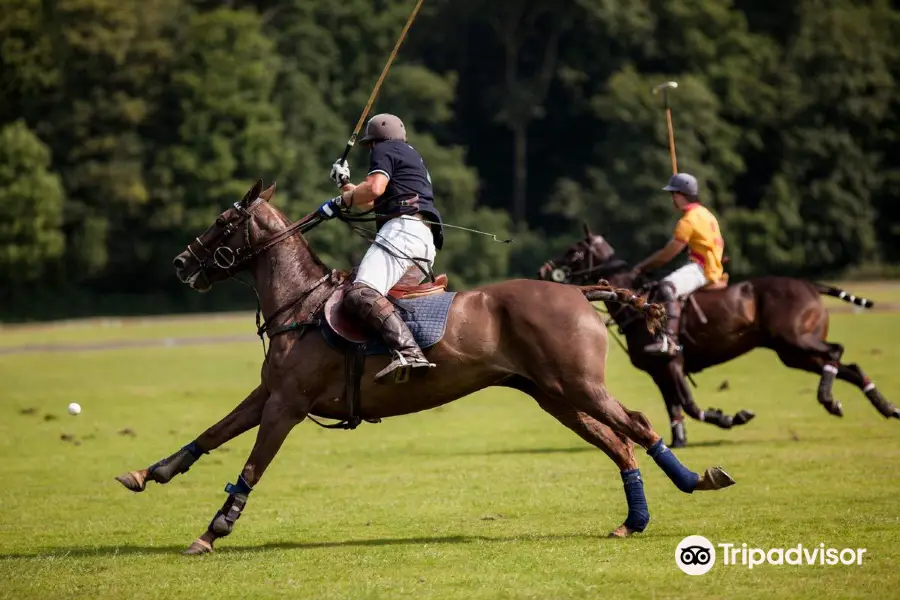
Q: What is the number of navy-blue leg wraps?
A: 2